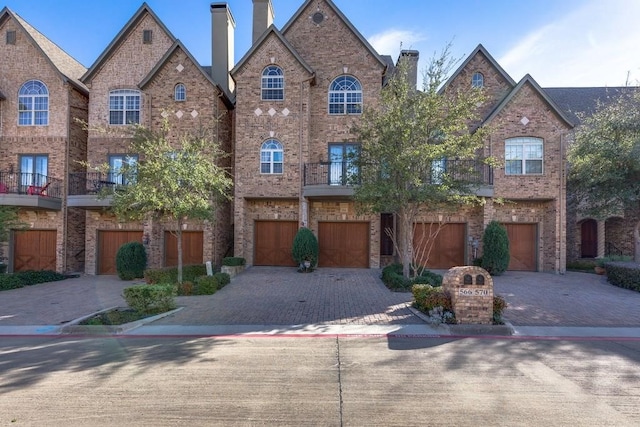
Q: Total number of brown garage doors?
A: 7